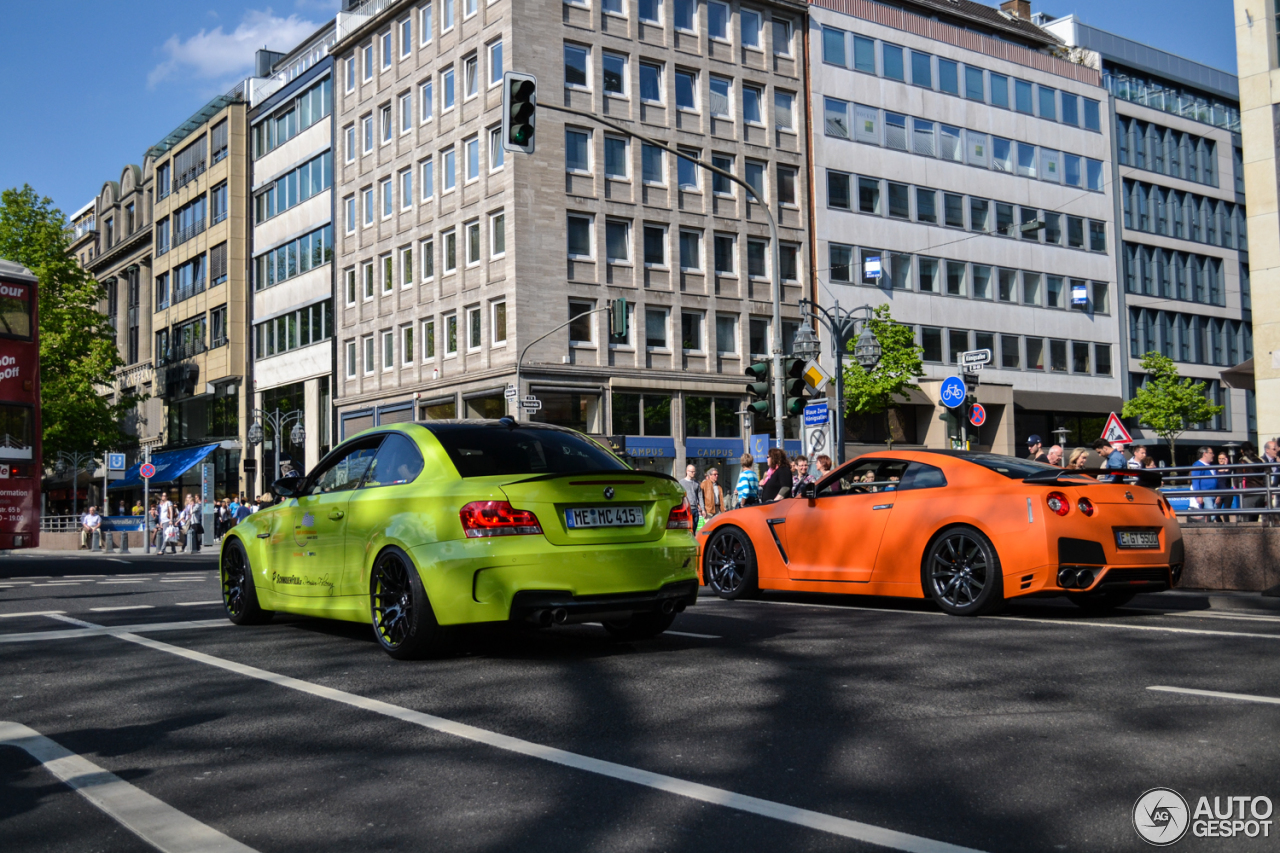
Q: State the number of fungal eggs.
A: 0